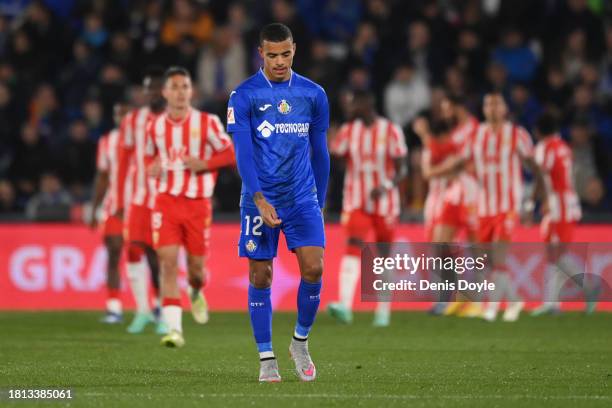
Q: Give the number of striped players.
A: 8